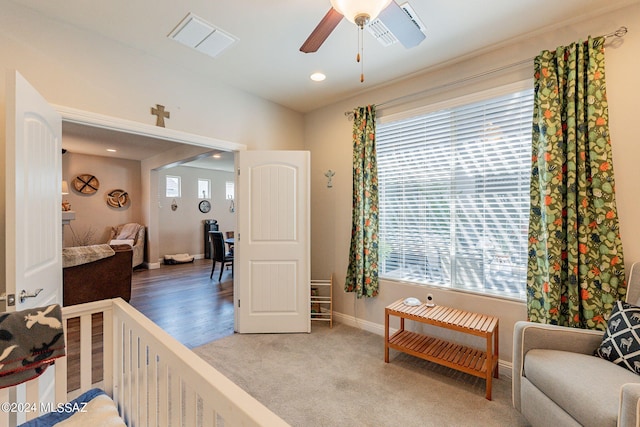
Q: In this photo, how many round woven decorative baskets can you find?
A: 2